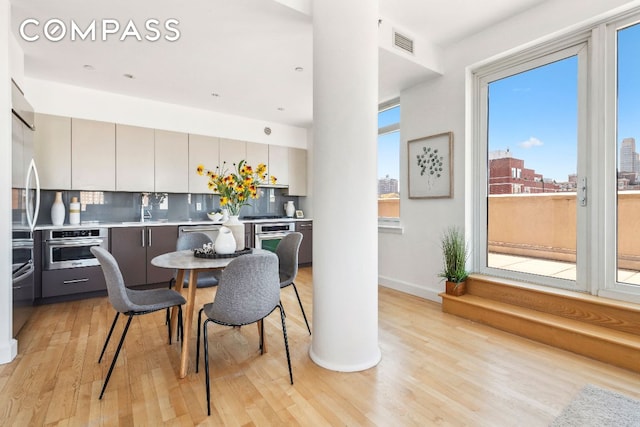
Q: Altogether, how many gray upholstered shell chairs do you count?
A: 4